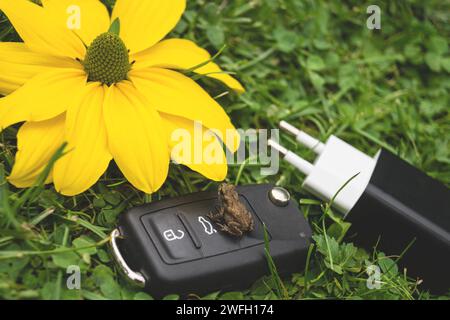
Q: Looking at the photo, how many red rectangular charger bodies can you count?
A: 0